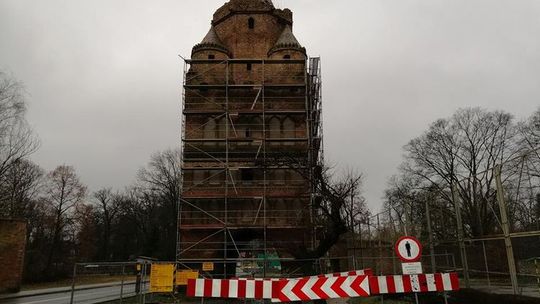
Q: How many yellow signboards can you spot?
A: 3